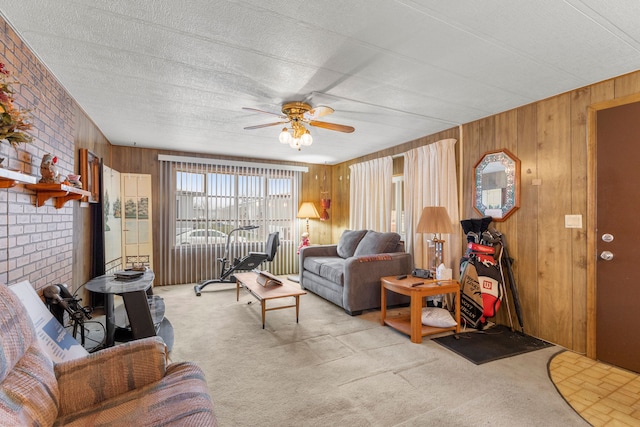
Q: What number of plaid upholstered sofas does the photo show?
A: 1